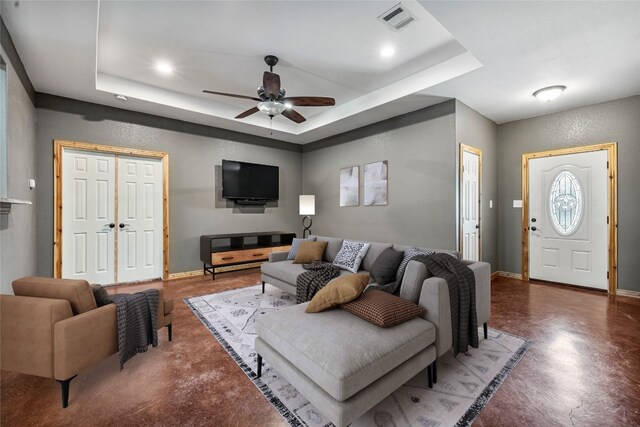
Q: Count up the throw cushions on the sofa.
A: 7